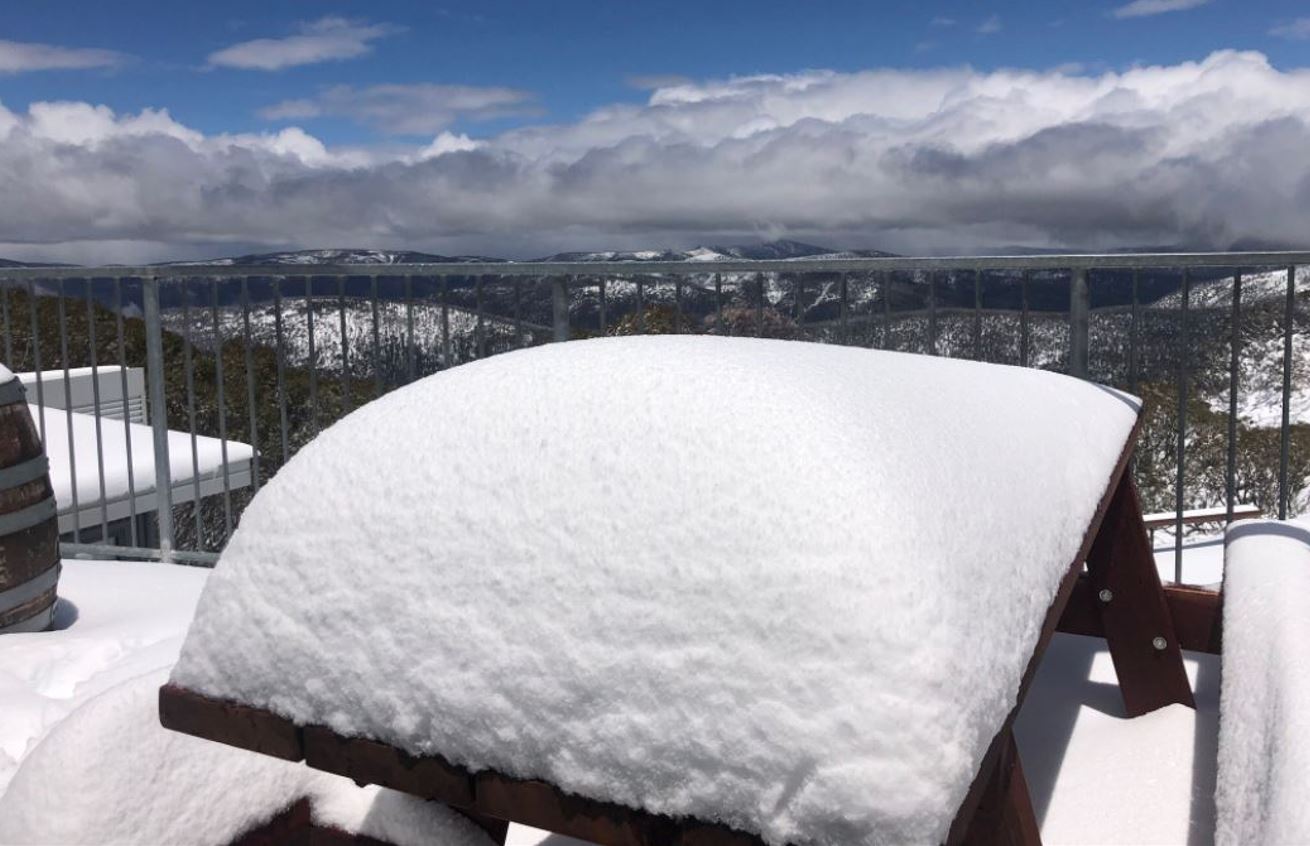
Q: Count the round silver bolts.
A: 2